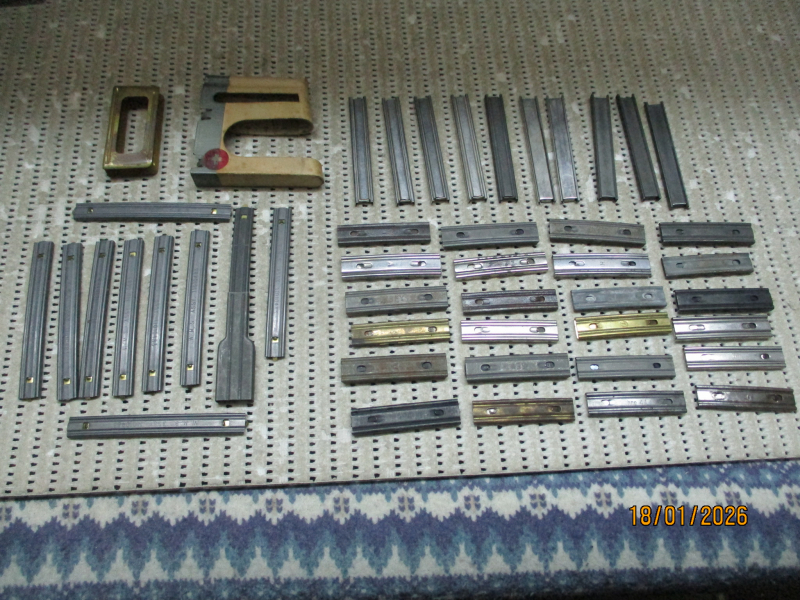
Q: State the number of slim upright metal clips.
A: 10